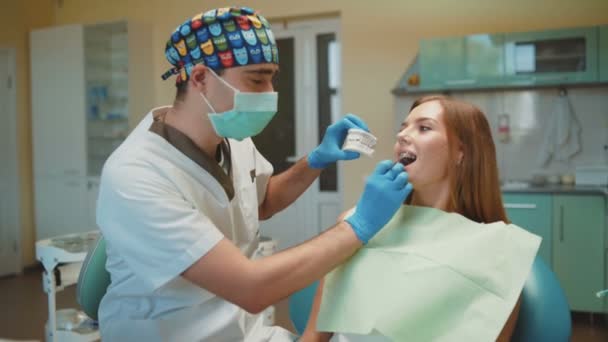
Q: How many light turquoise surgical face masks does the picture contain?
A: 1